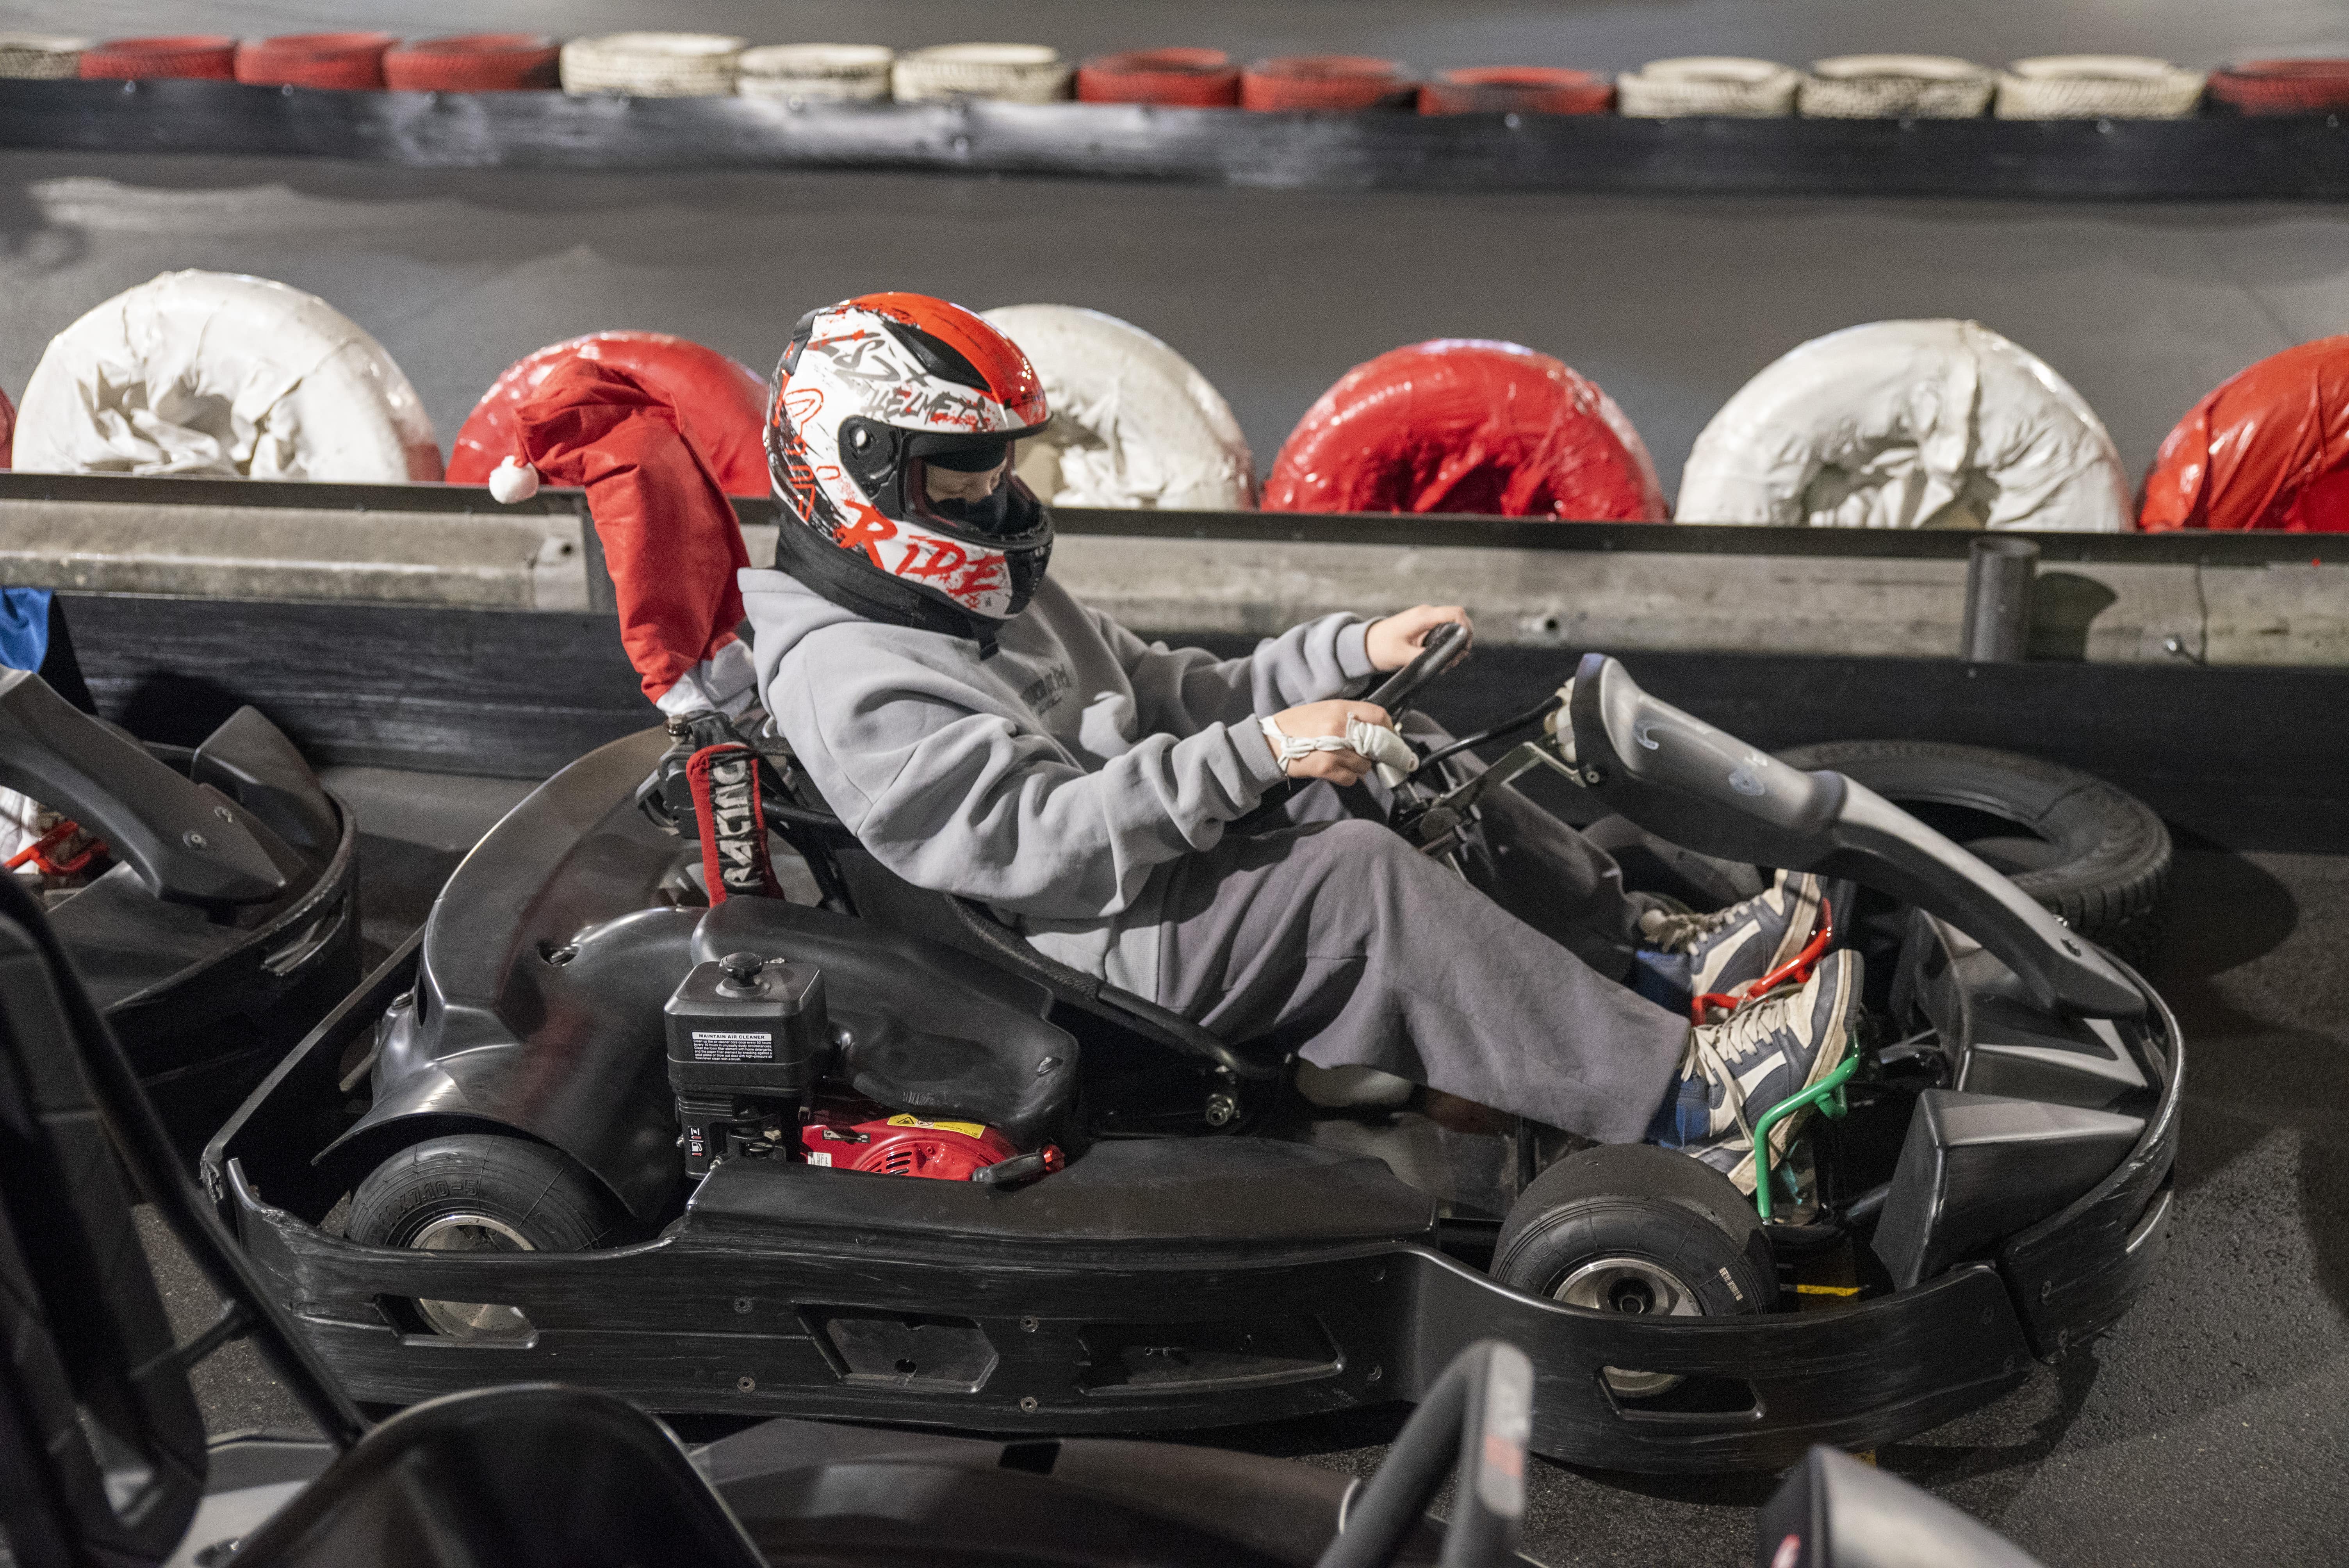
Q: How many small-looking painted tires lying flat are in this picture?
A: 14